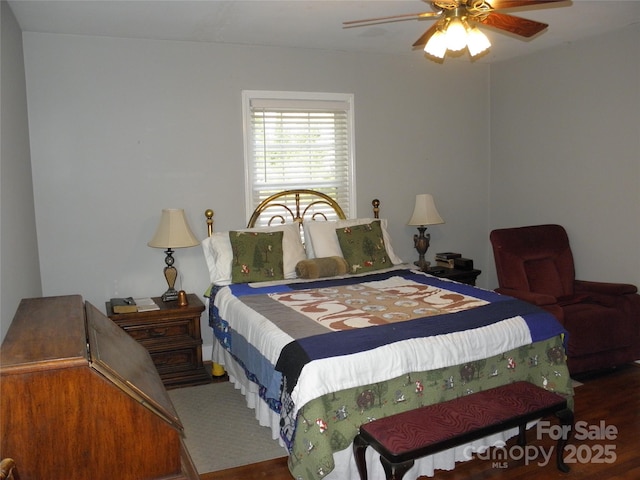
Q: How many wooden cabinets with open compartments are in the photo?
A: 0